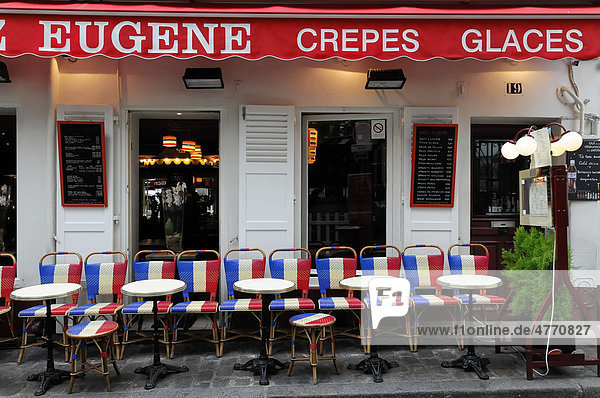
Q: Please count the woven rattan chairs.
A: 11